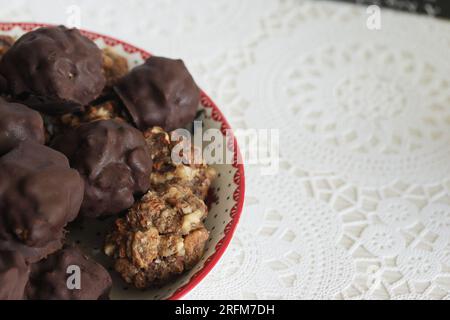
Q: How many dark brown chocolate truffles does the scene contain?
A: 7